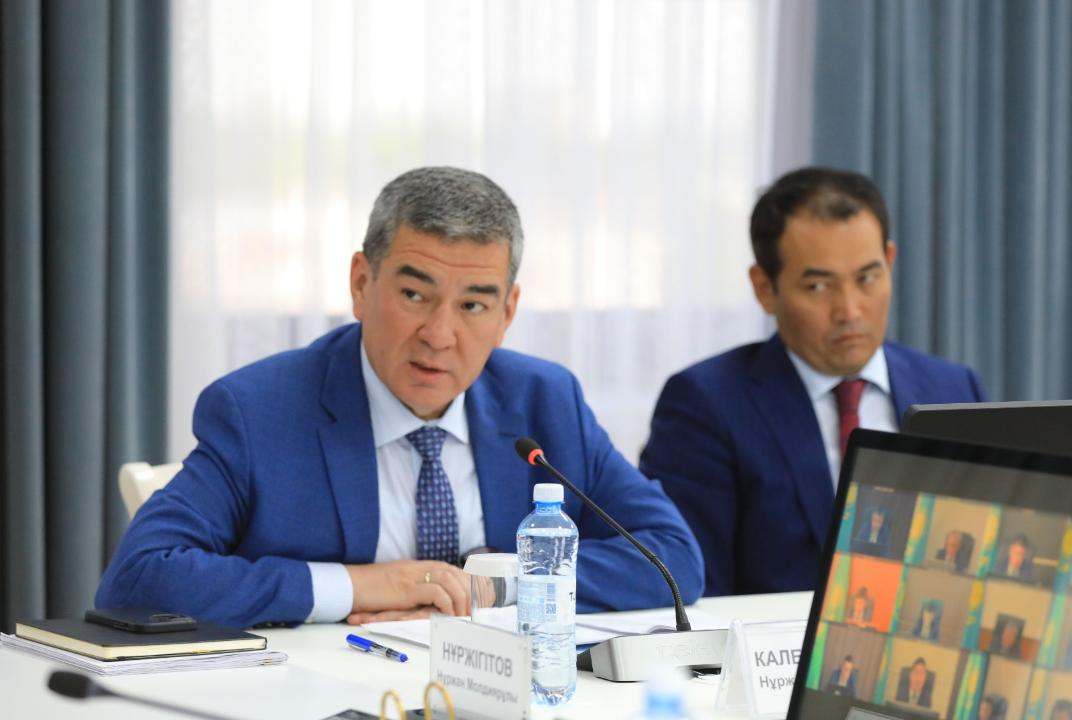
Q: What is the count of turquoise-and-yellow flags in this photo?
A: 12